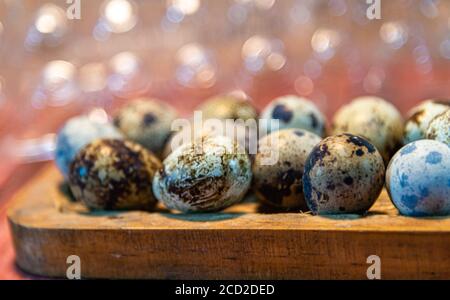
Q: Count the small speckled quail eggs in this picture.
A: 13